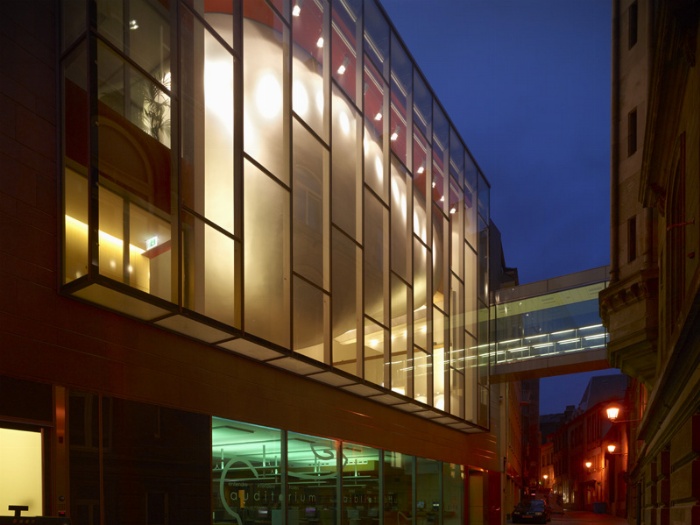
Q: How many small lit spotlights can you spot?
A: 9